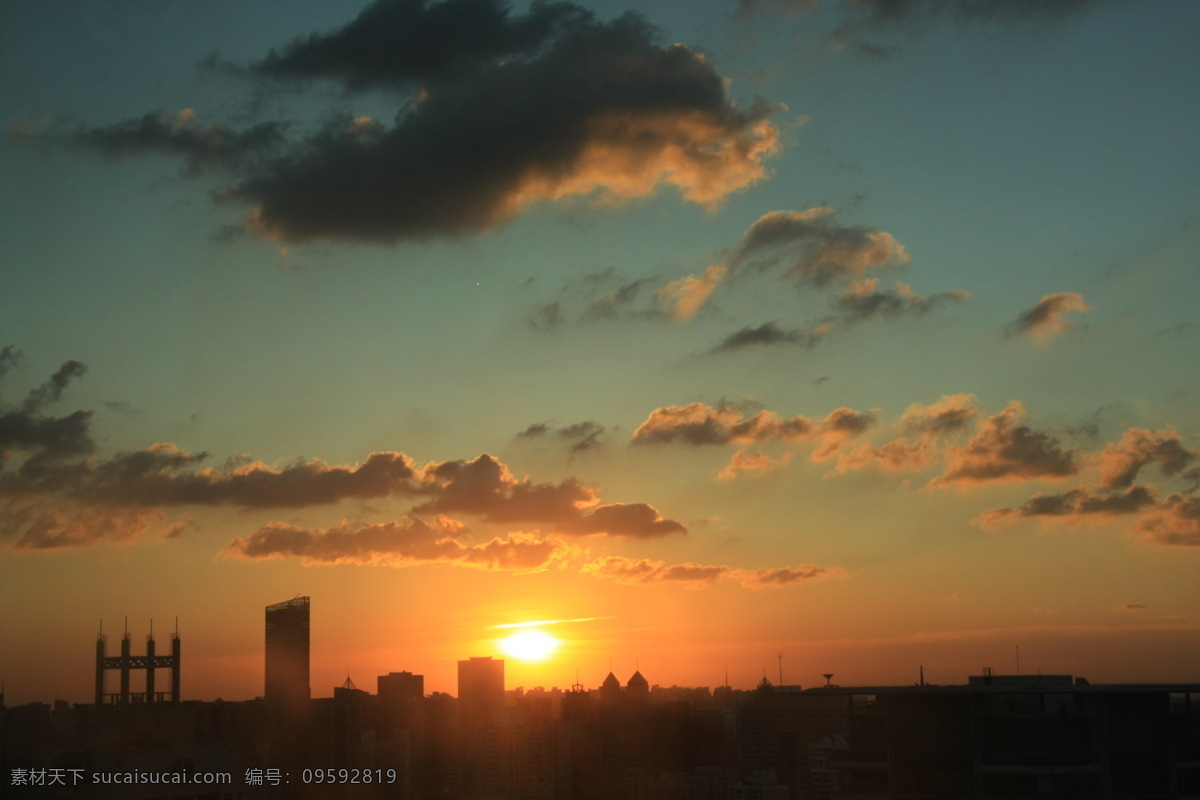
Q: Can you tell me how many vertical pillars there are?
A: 4